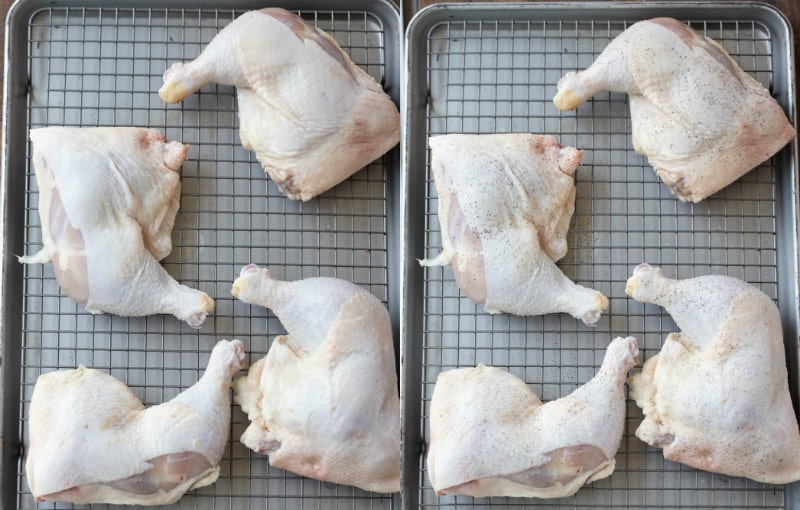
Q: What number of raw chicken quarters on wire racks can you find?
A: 8